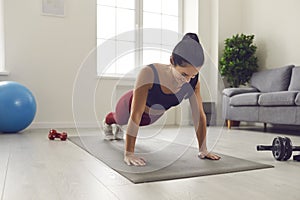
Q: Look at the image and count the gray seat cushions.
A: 3